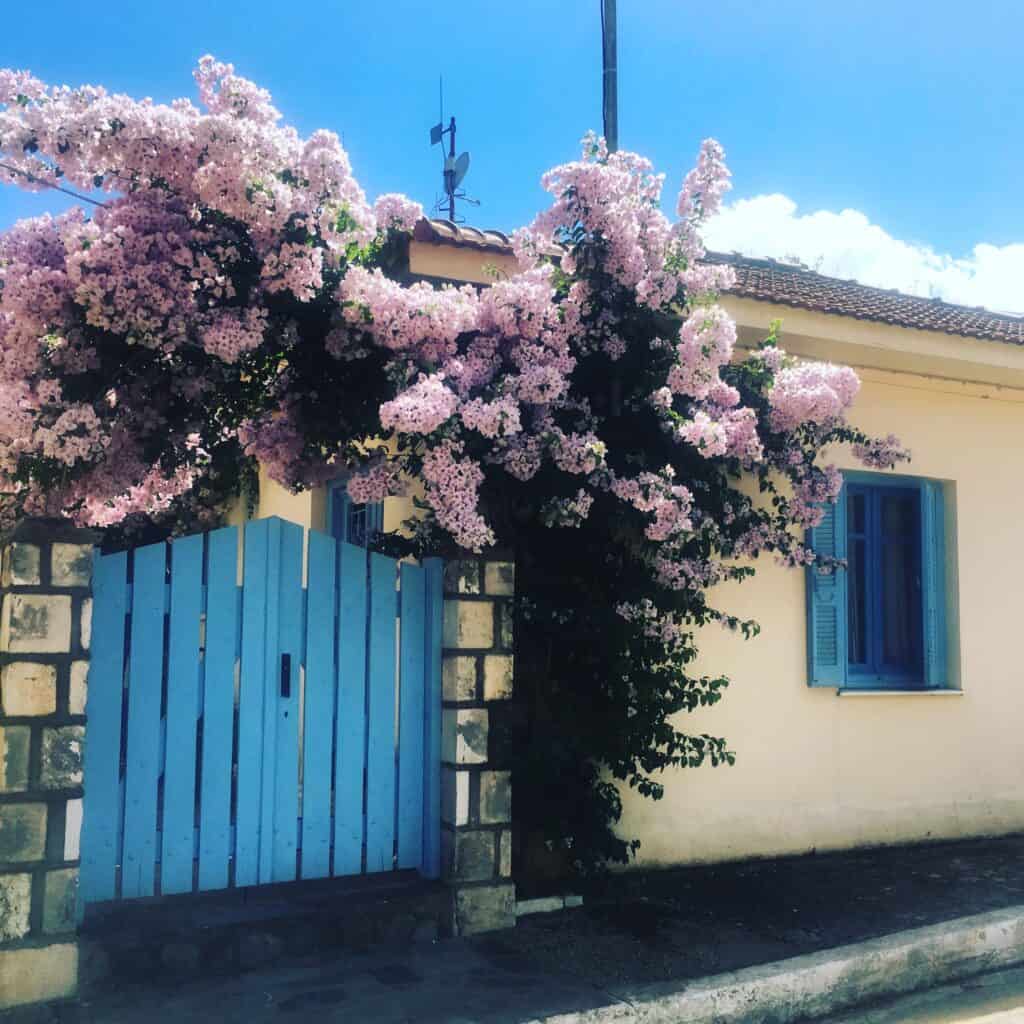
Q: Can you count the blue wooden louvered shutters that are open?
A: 2